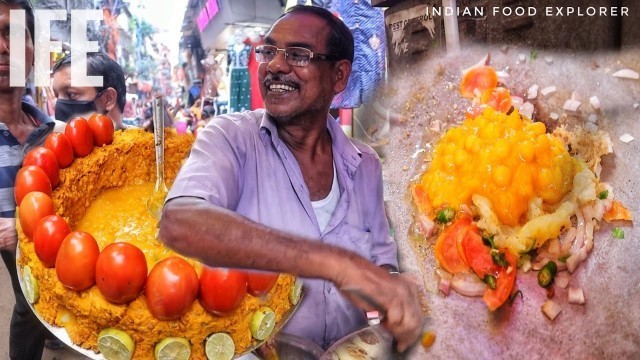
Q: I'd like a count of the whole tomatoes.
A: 12